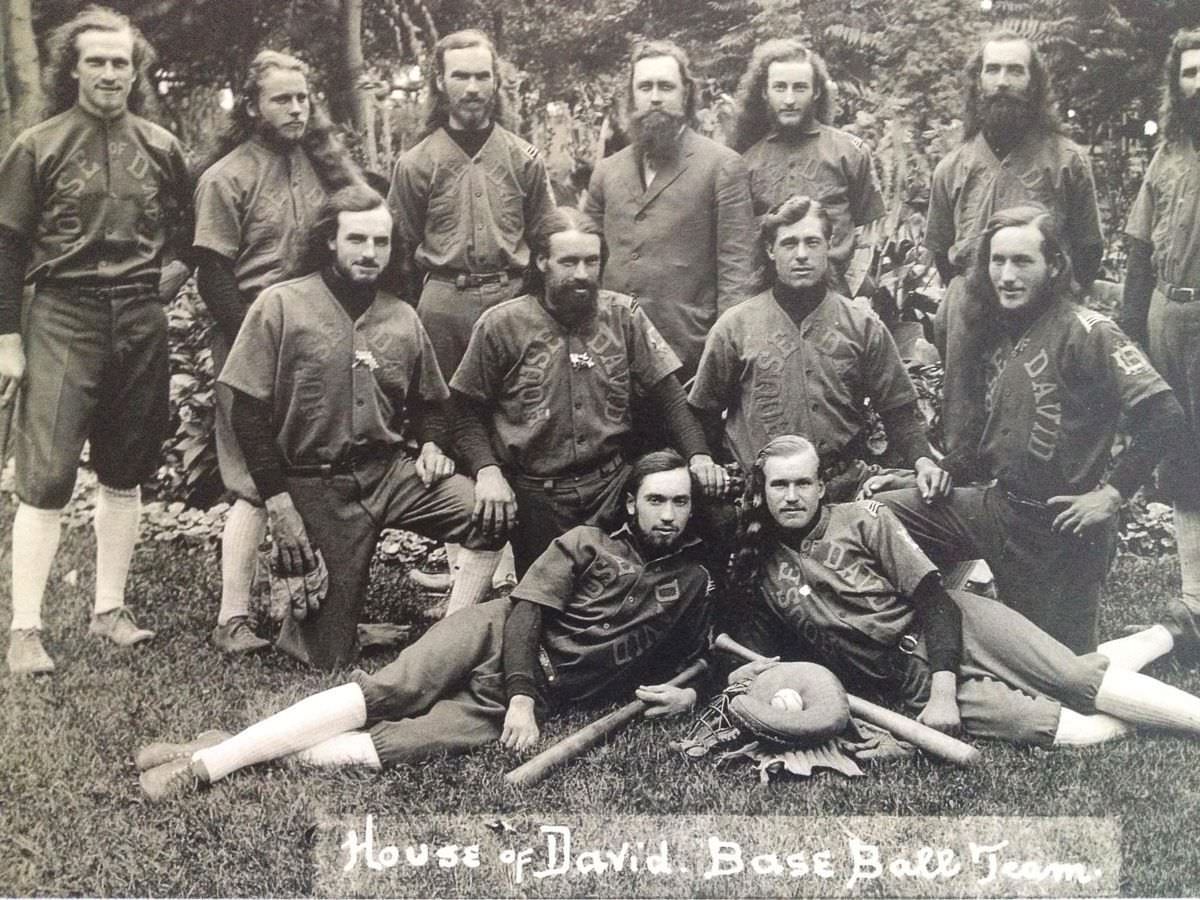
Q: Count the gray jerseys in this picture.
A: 12